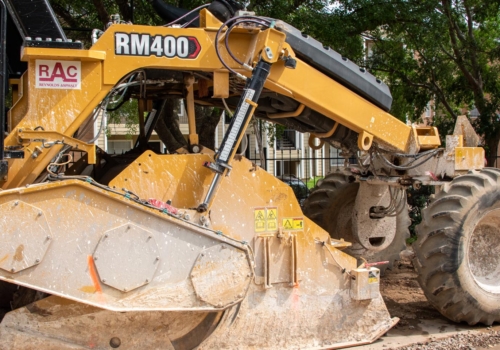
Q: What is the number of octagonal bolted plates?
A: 3